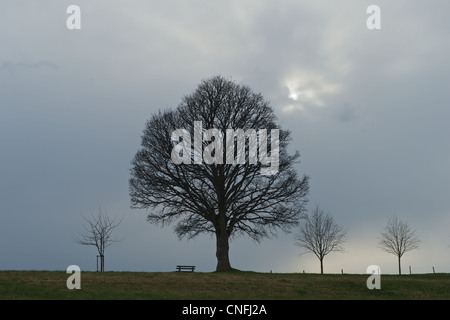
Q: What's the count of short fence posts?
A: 5